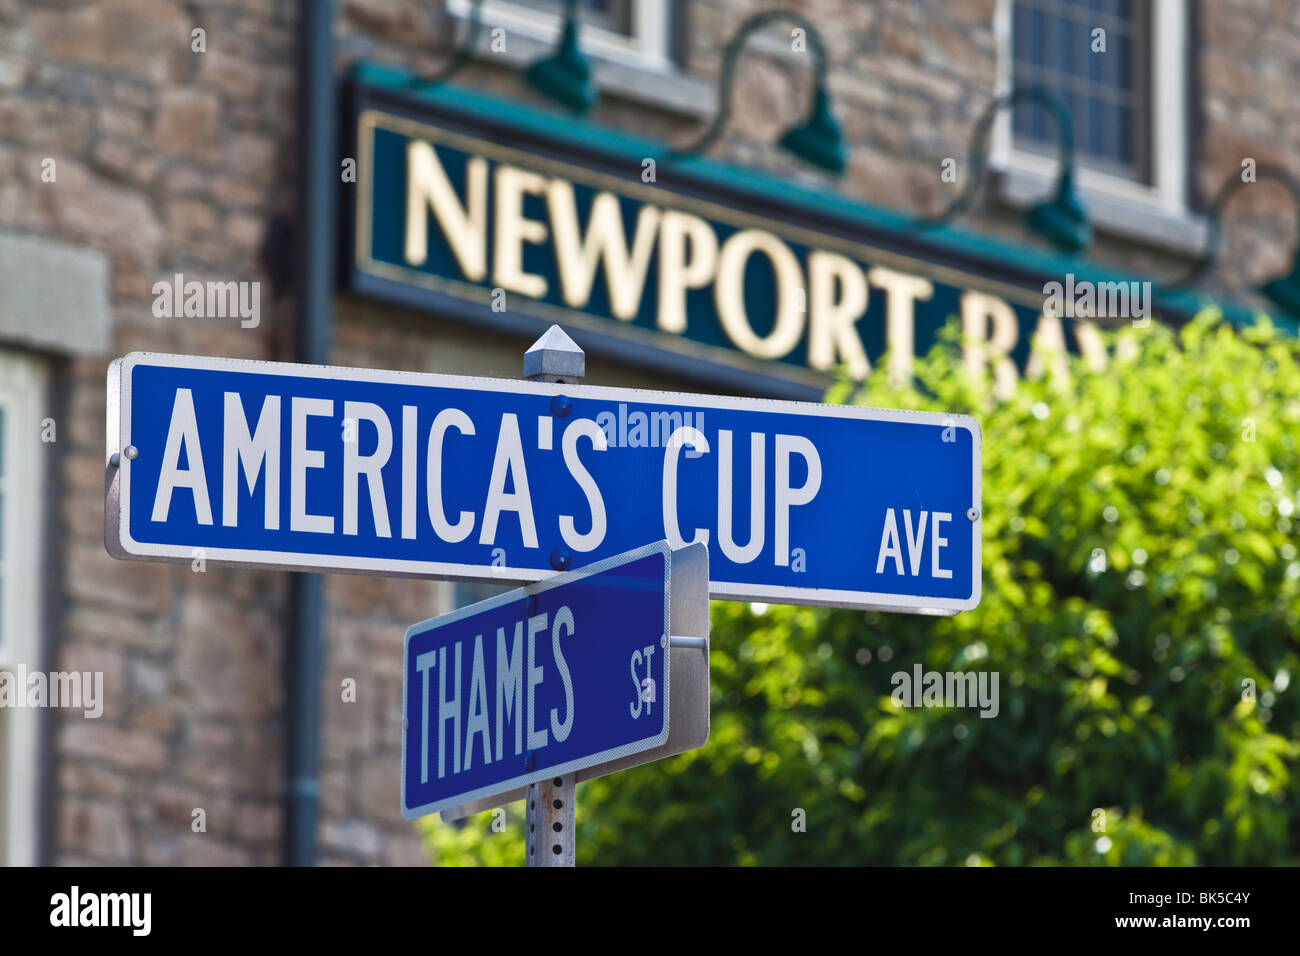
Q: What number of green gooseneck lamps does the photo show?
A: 4